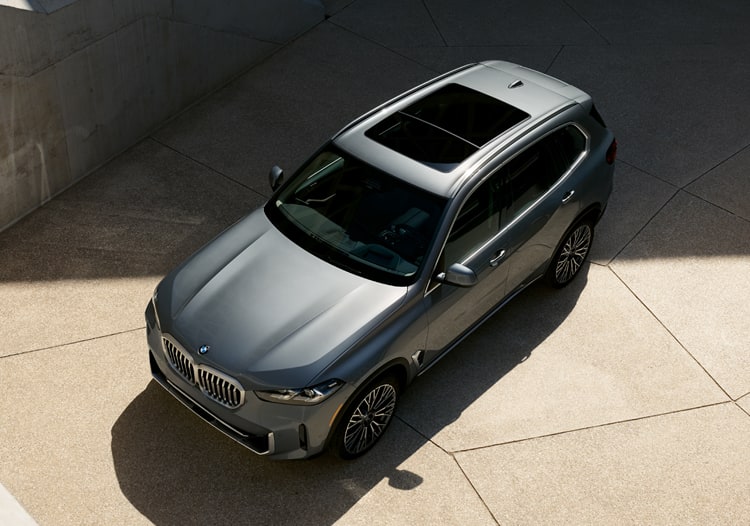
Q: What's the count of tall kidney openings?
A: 2